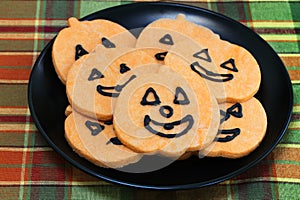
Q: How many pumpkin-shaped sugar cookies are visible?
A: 7